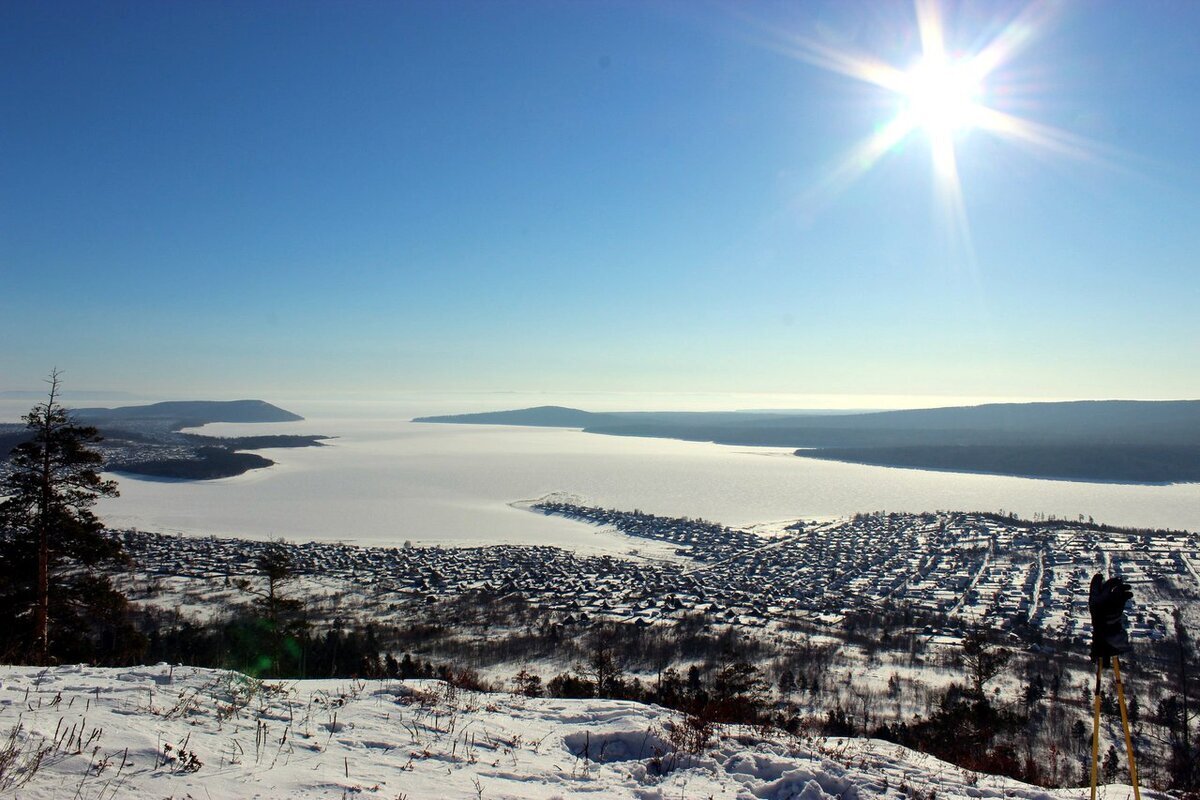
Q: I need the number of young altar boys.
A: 0